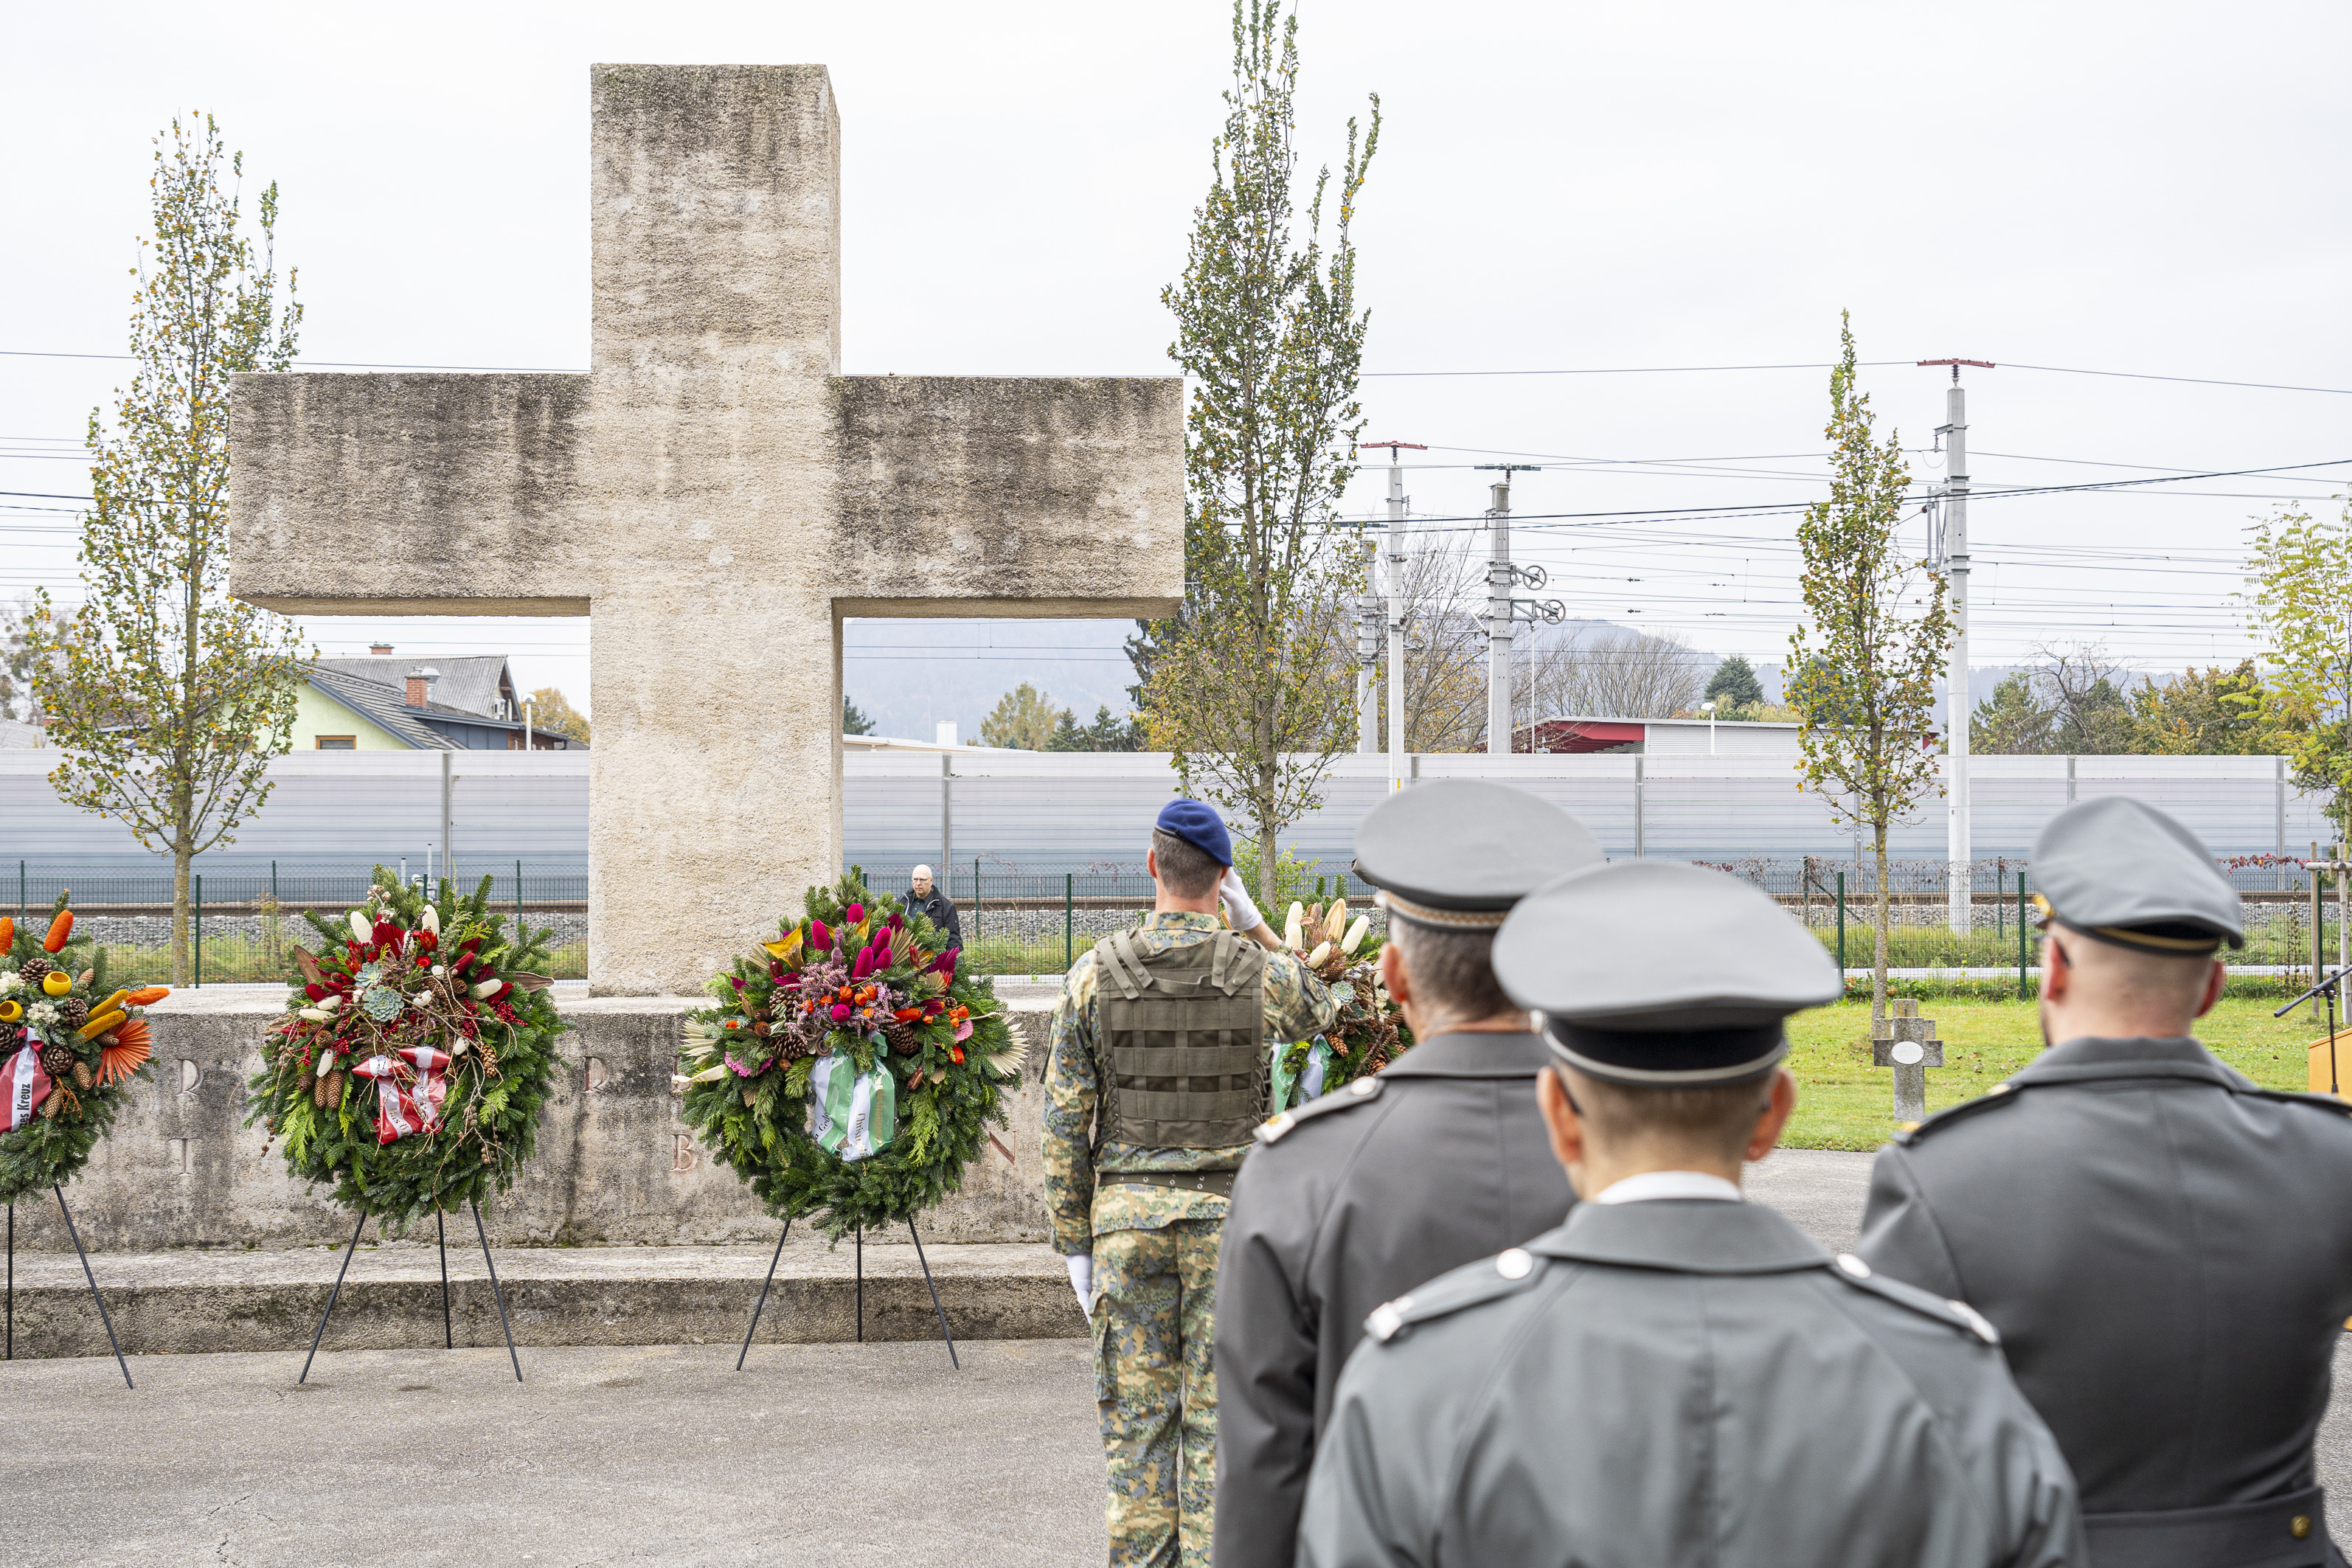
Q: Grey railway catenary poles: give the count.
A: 4